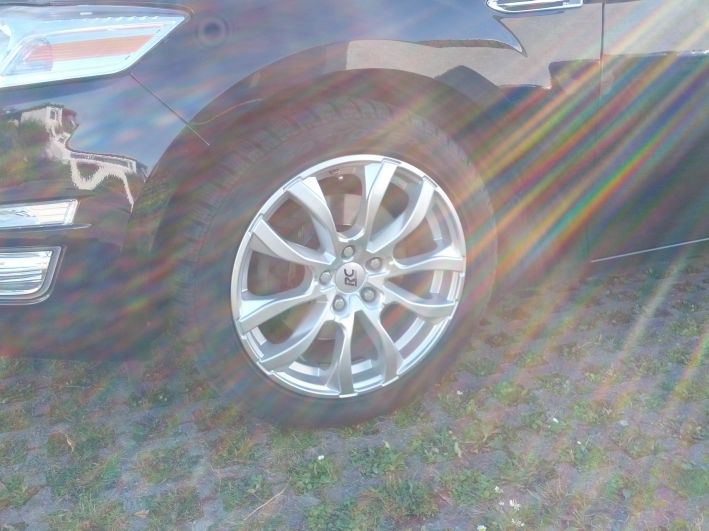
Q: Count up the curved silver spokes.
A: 10